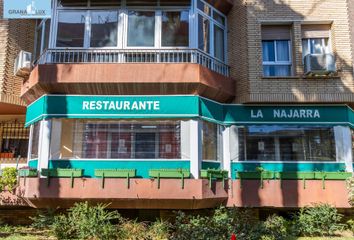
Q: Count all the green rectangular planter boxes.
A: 8